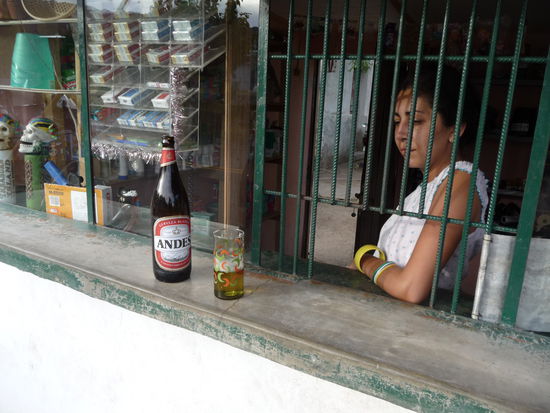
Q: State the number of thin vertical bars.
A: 12